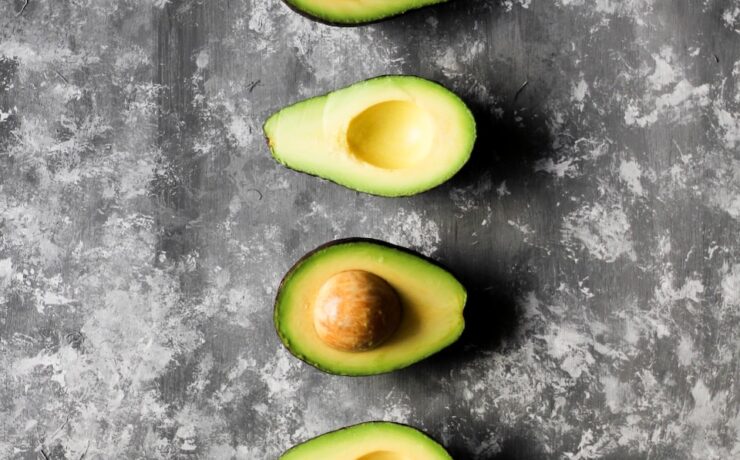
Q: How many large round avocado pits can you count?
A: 1